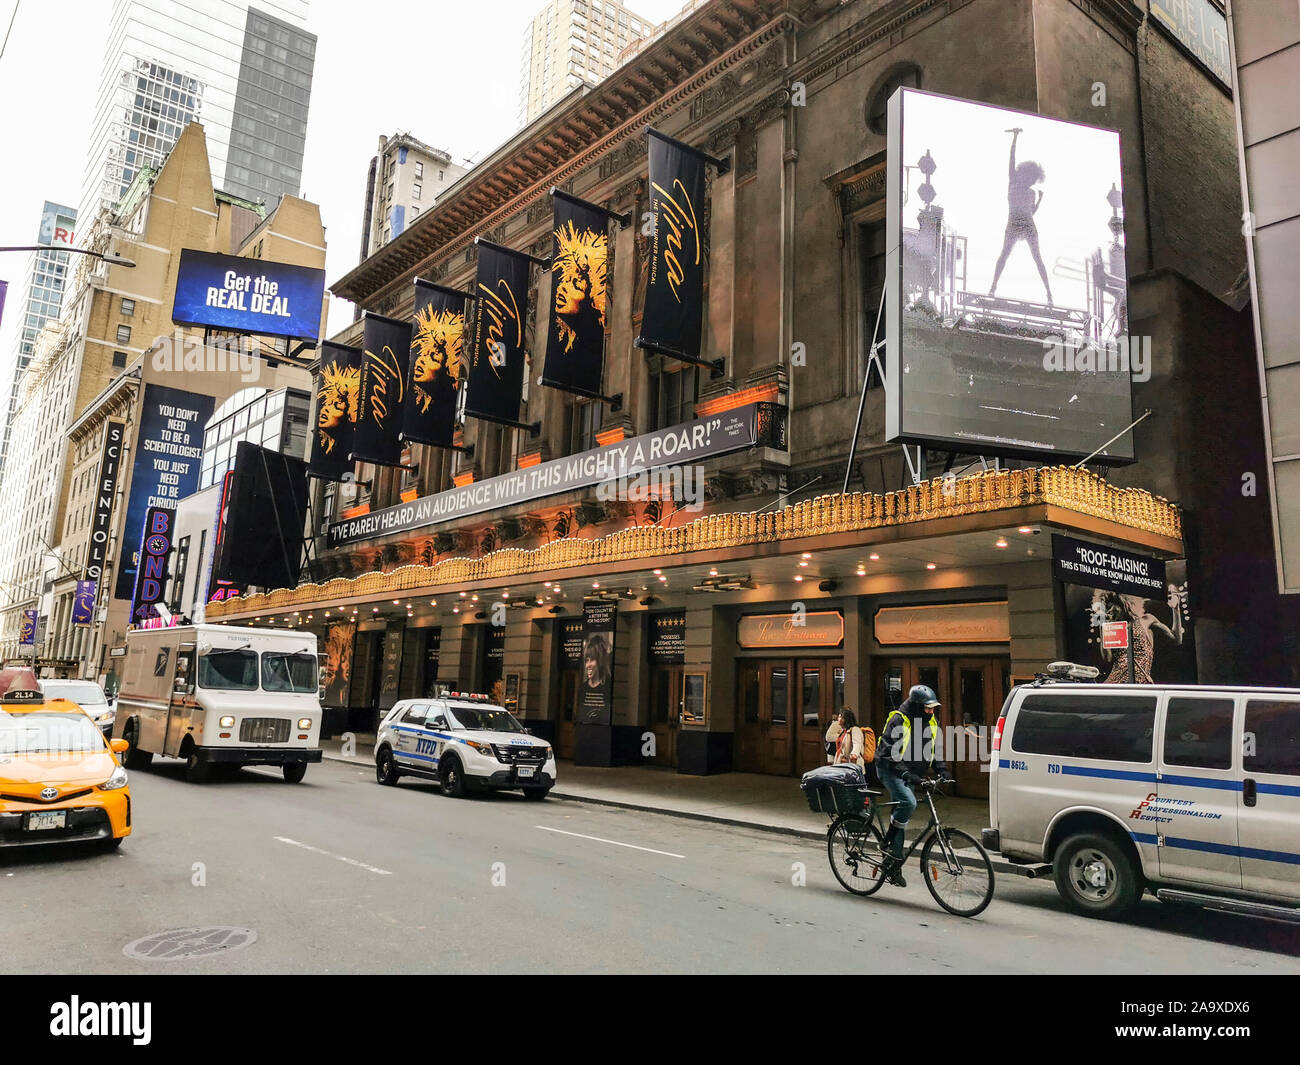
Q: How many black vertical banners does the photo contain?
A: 6